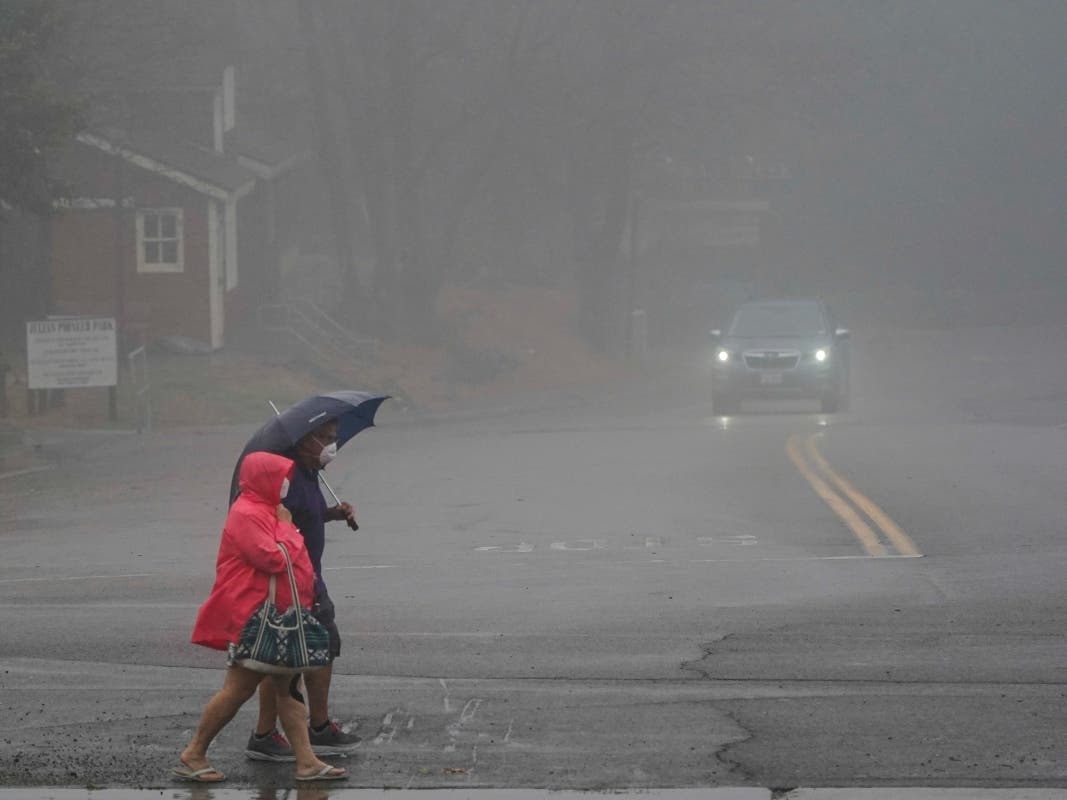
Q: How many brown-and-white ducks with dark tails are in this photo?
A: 0